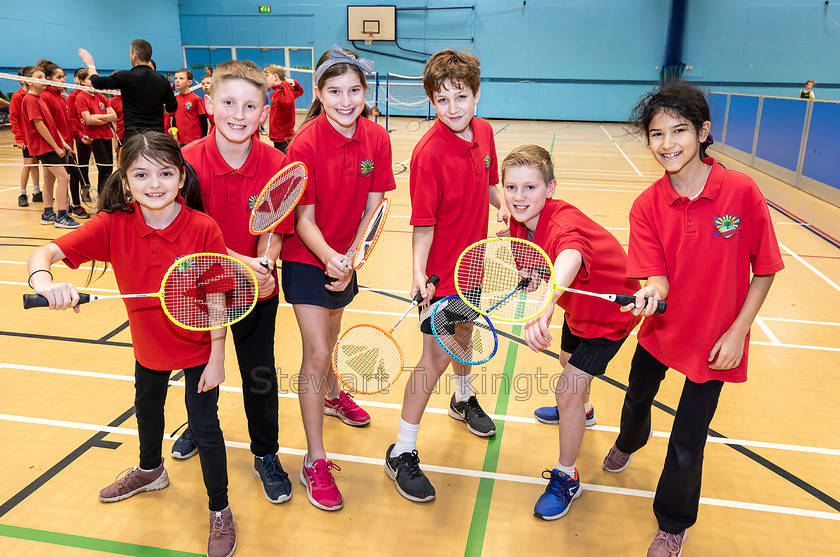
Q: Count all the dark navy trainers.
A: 2